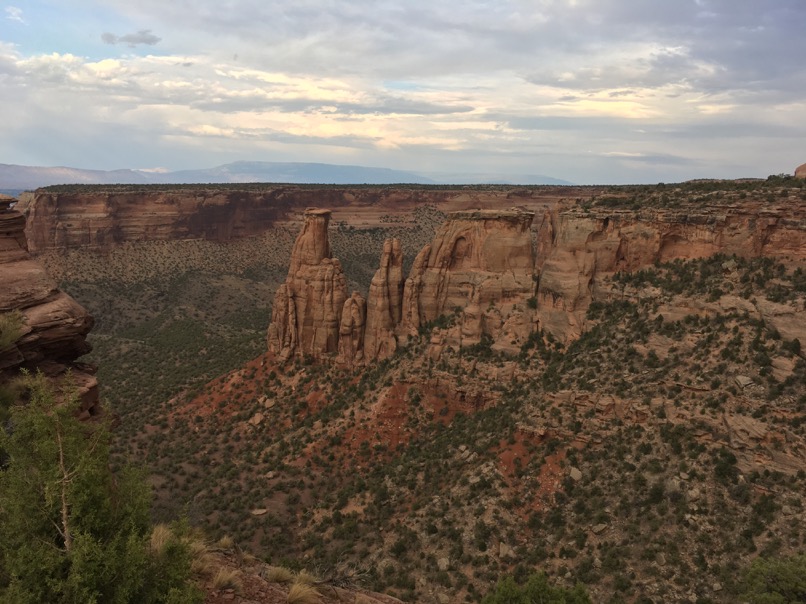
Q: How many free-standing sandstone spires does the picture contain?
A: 3